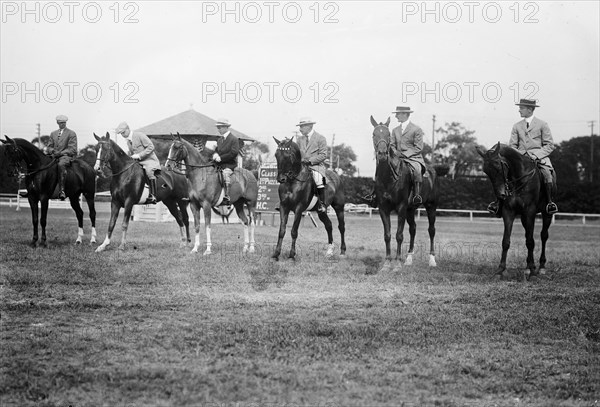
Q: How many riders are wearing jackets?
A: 6